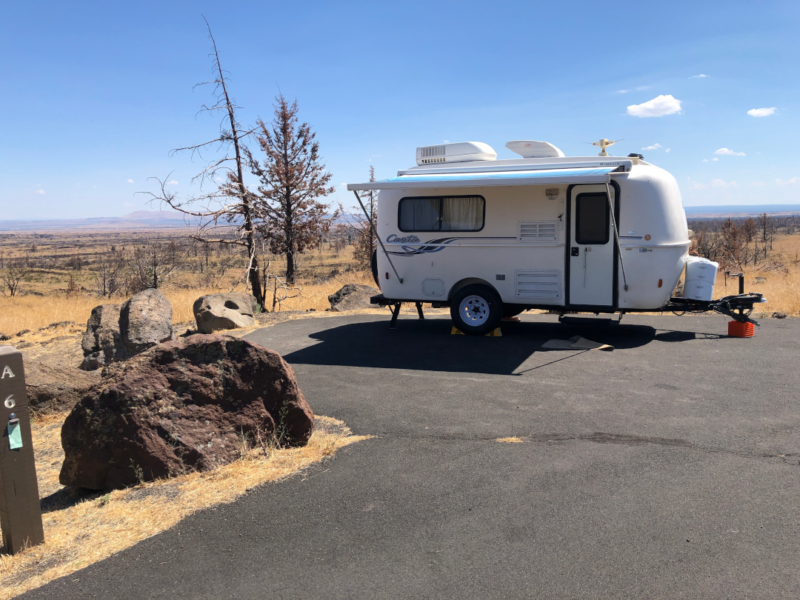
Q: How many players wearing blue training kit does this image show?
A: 0